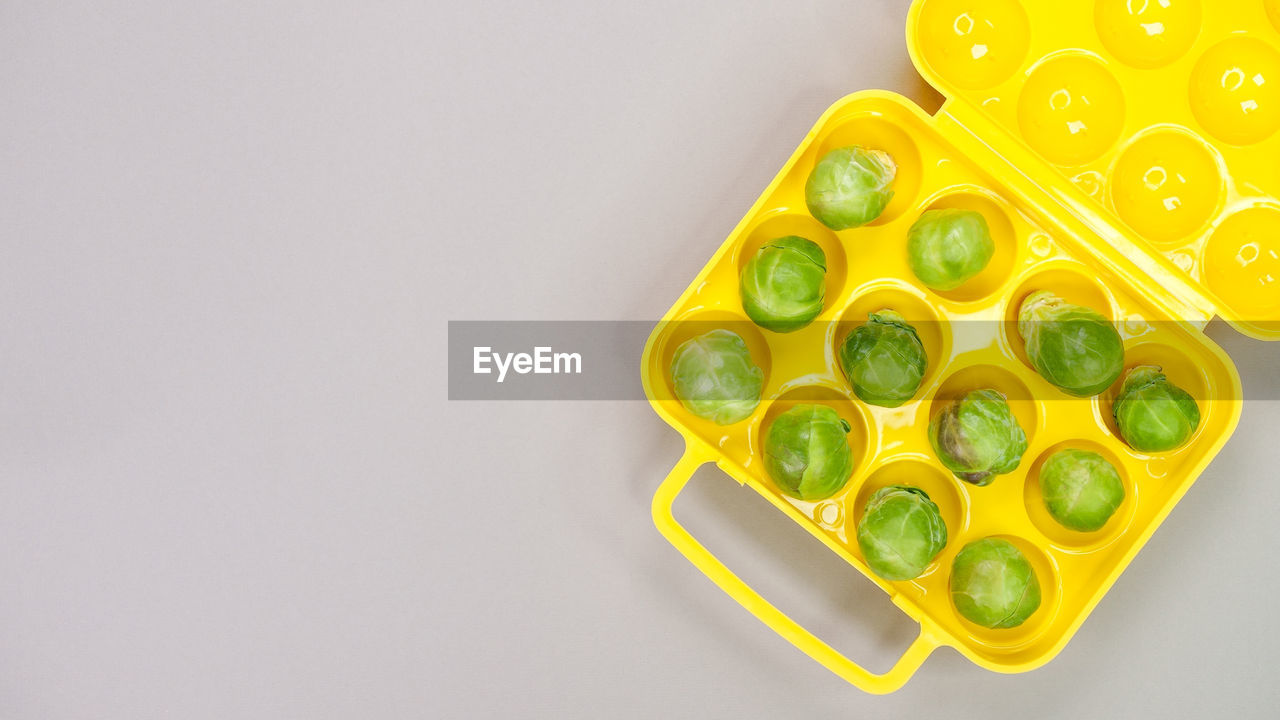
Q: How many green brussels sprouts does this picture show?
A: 12